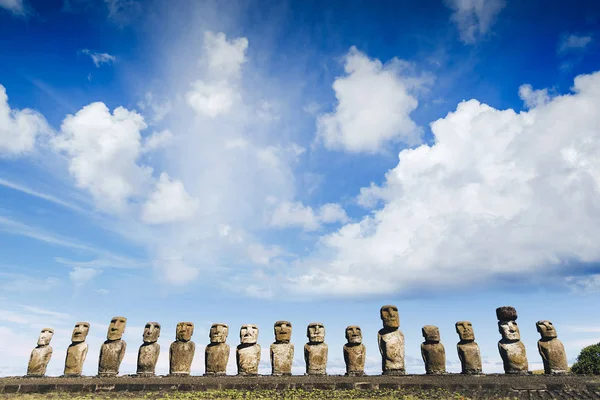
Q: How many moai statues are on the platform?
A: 15